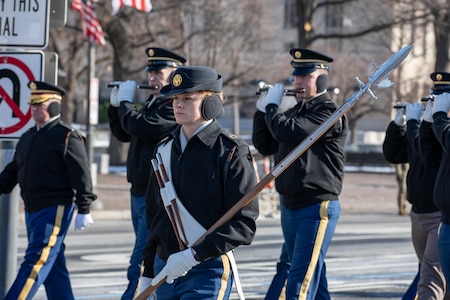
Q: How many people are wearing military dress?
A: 6